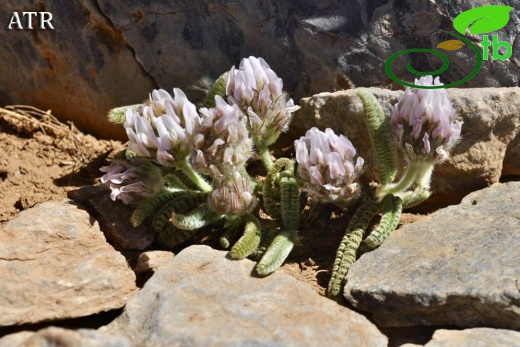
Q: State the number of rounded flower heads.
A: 7